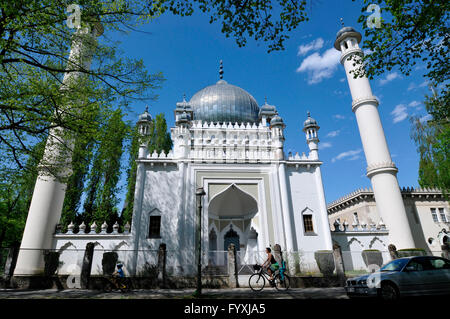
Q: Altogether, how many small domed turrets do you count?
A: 6